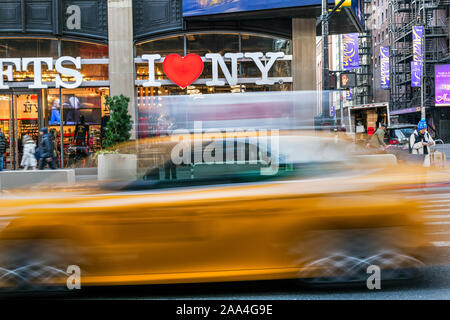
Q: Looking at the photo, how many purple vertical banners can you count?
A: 3